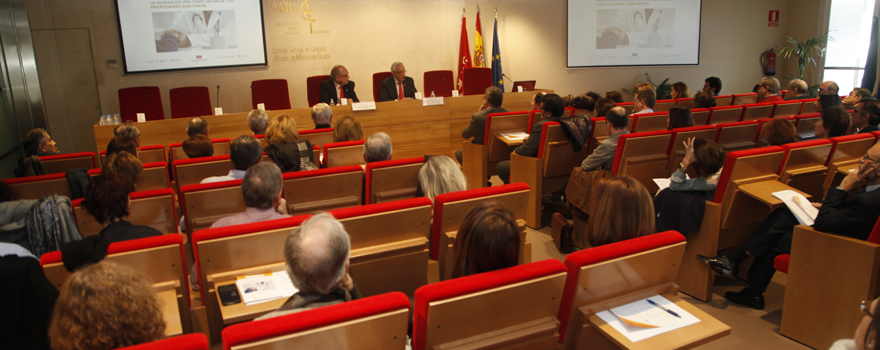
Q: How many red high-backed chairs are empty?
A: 5